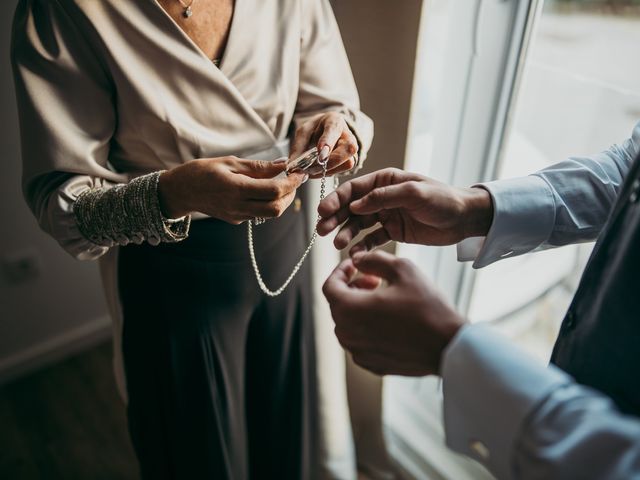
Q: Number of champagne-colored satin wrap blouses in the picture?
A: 1